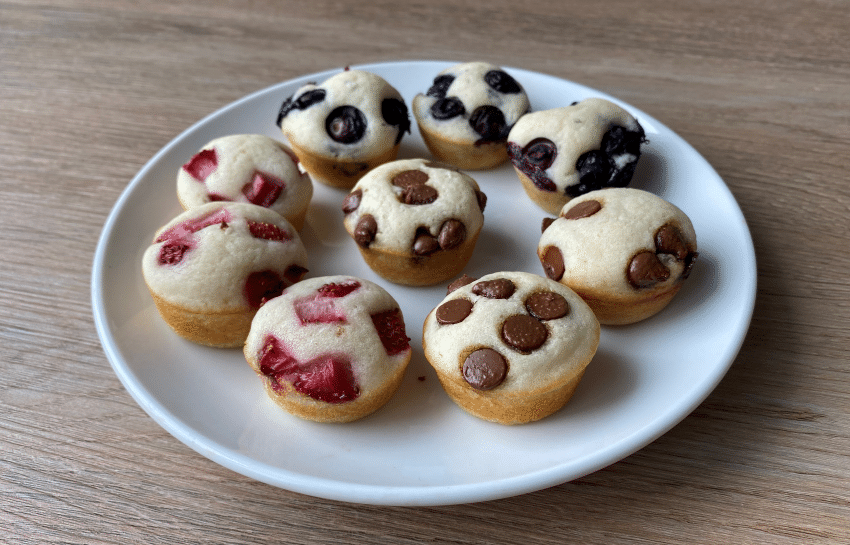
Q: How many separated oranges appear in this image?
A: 0